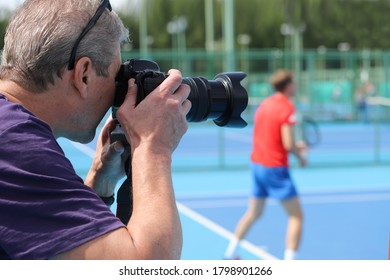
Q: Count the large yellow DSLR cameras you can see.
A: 0